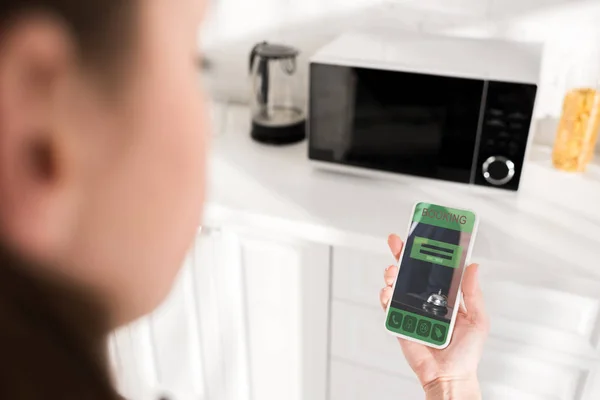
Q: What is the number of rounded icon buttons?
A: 4